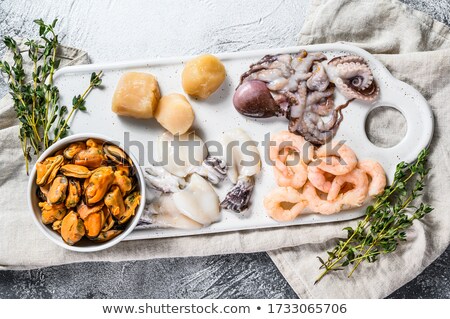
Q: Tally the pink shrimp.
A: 8